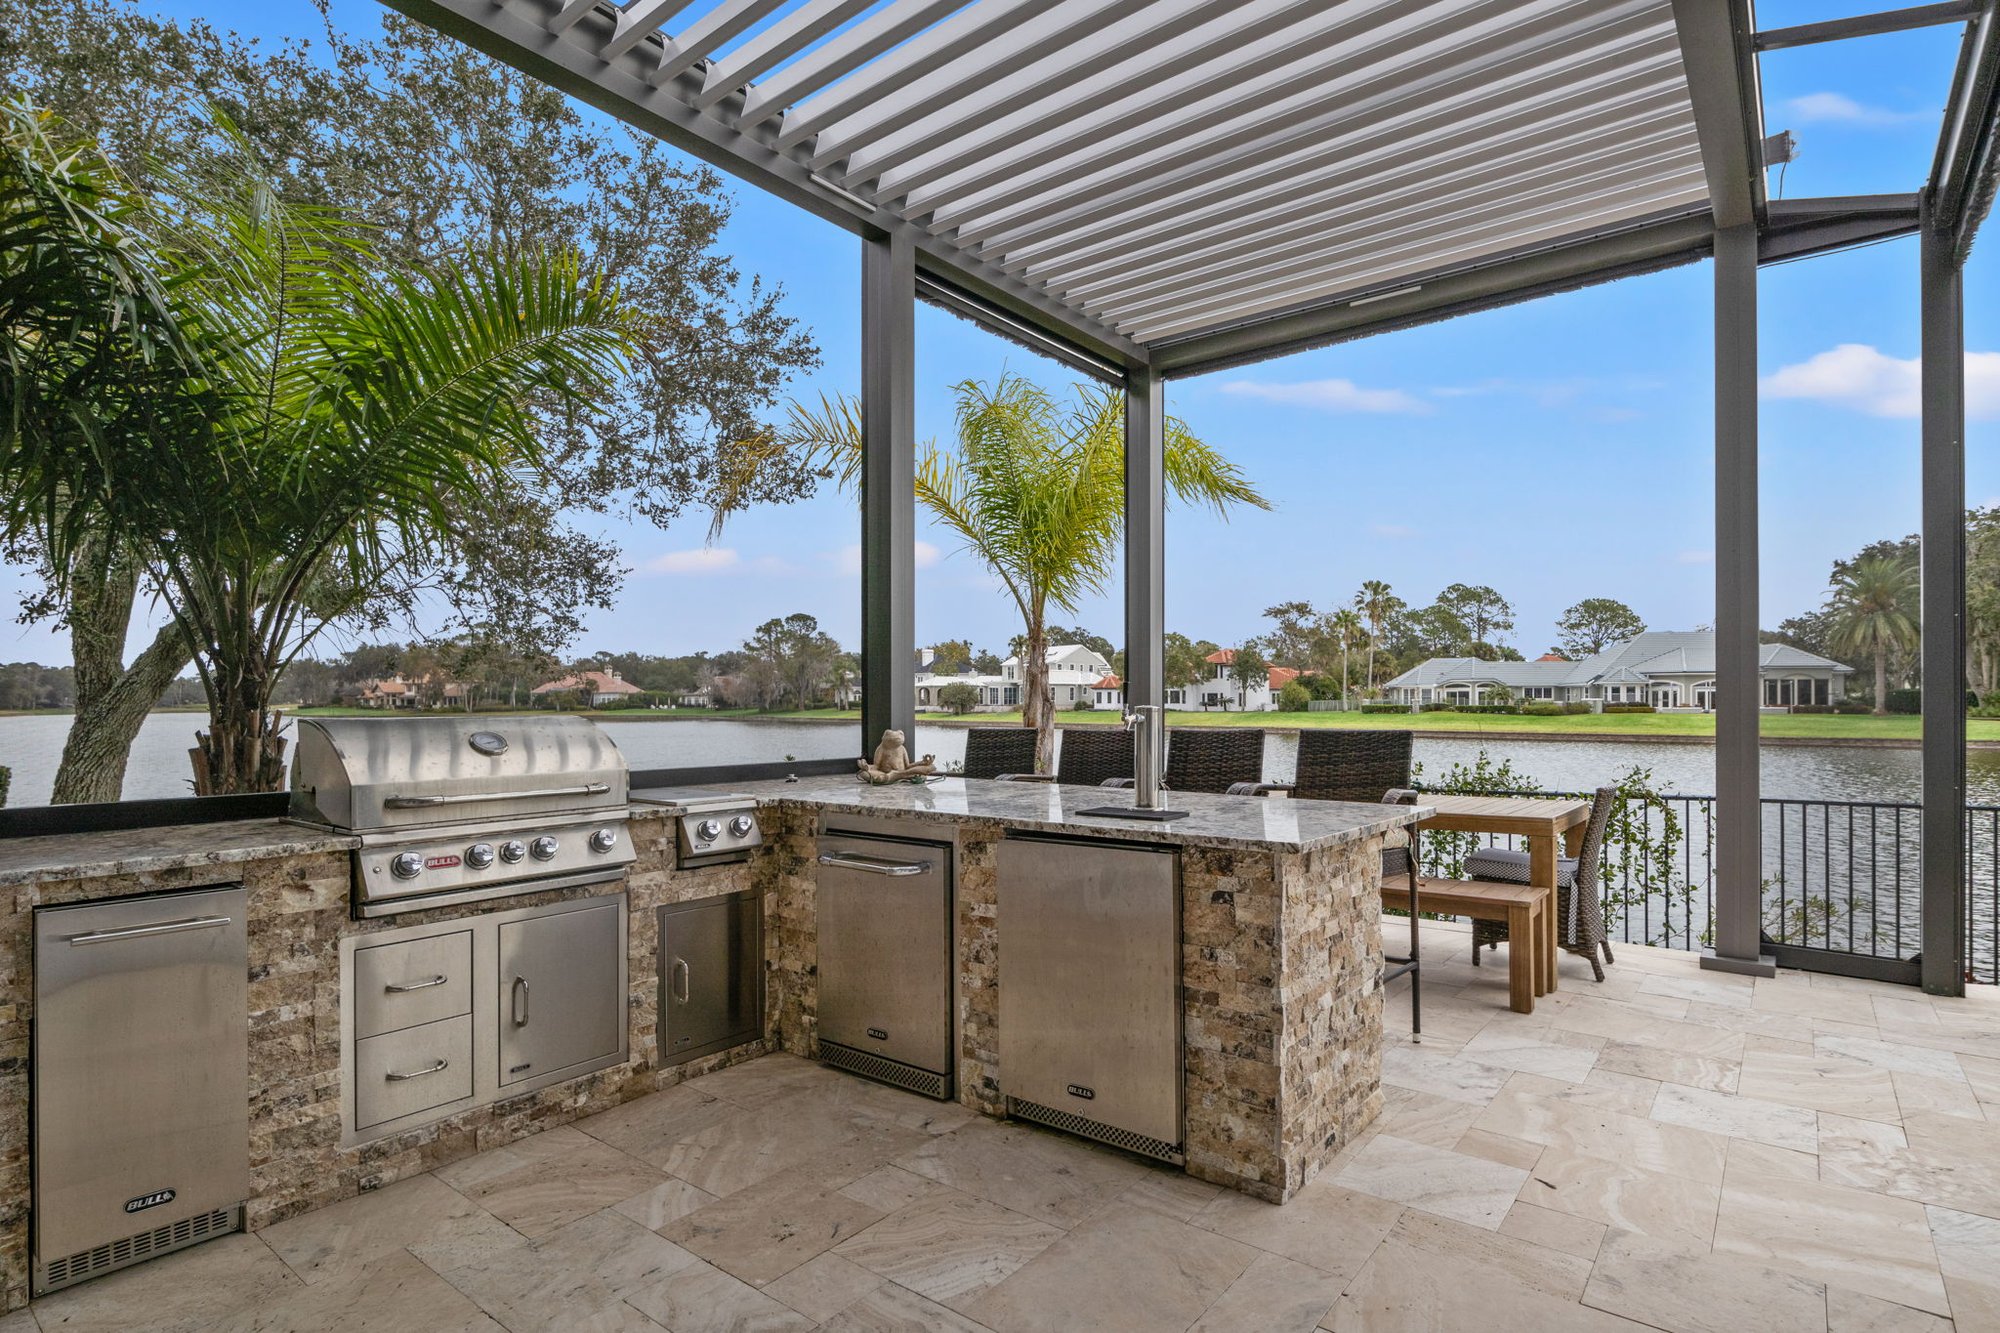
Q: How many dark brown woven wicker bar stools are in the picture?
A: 4